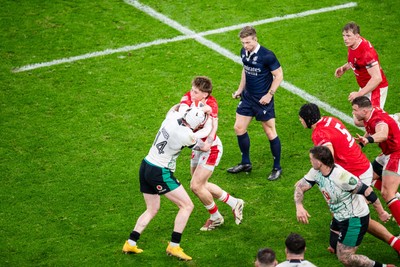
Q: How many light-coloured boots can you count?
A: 4